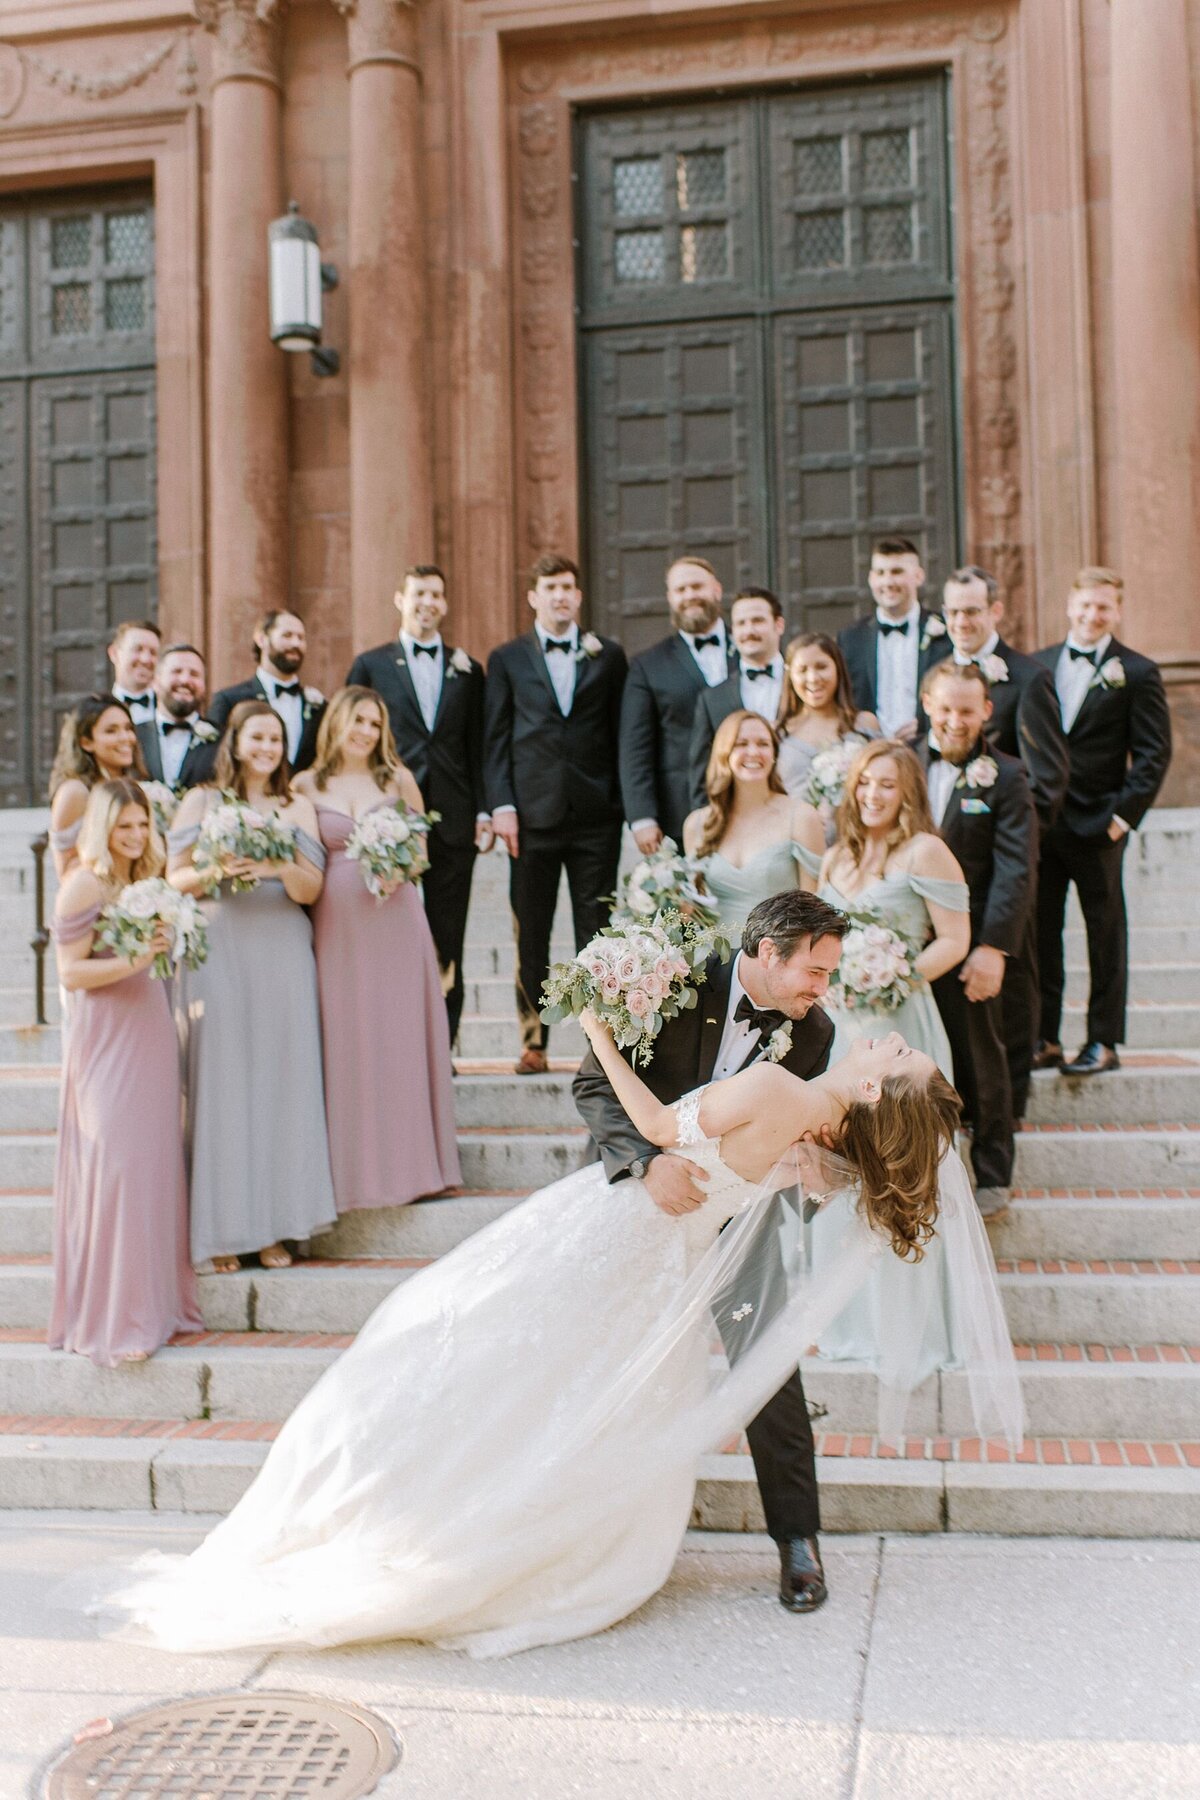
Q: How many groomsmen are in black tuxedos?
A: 11